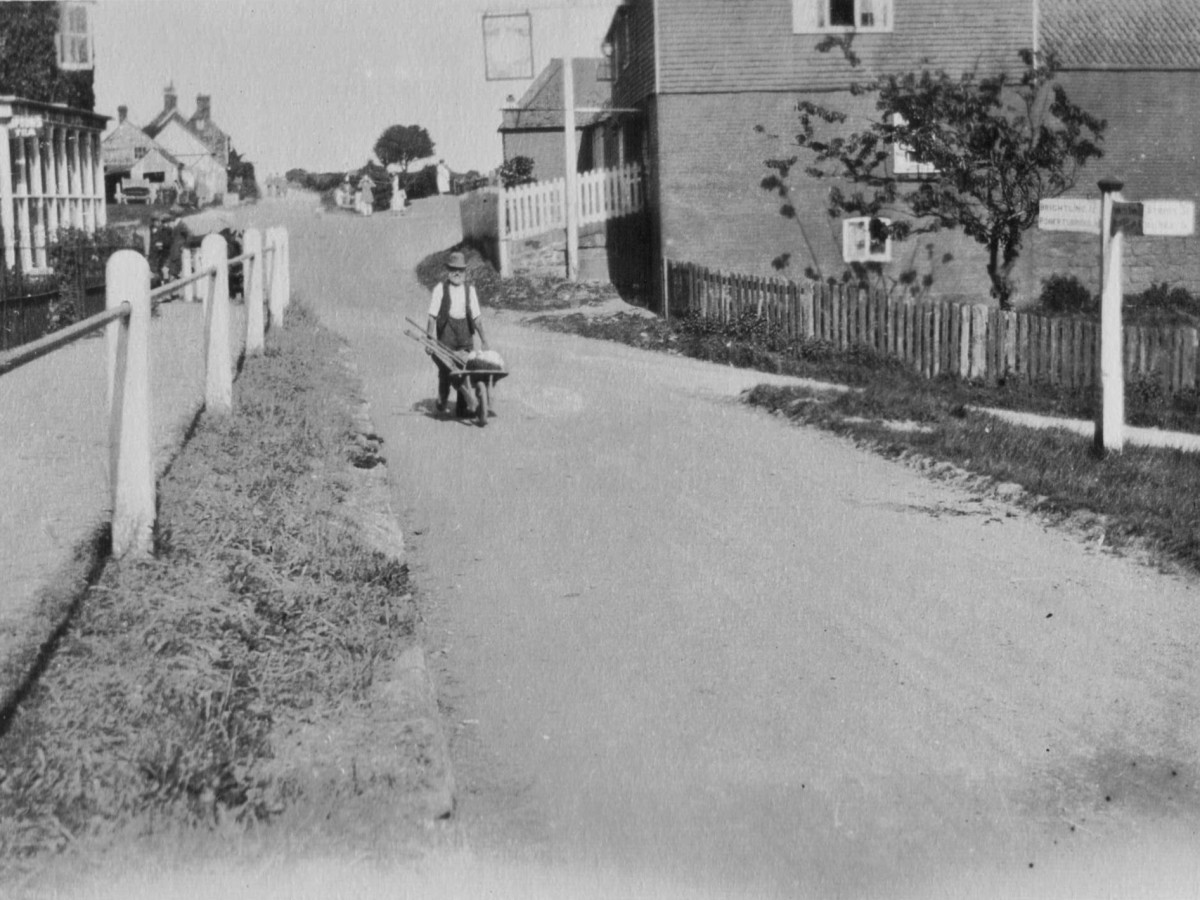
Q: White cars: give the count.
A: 0